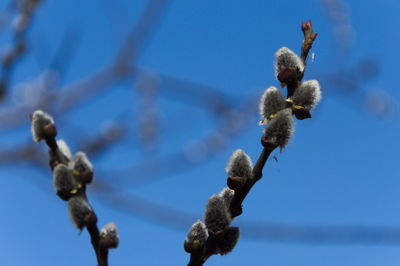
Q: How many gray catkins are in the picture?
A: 15